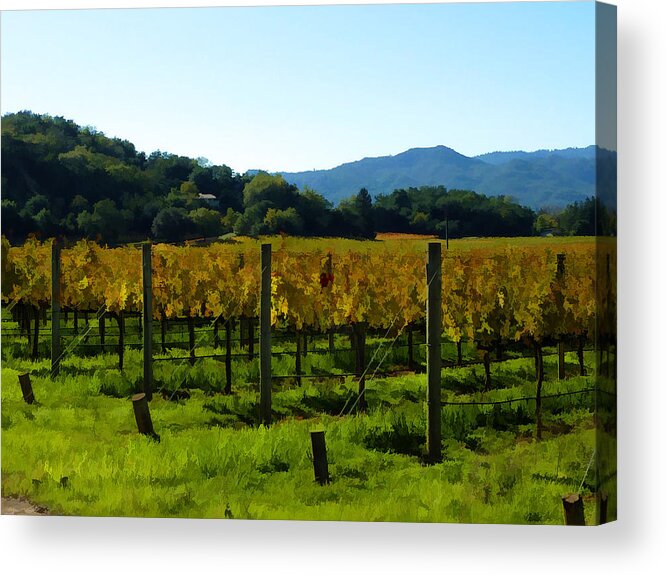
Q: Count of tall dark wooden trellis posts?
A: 4